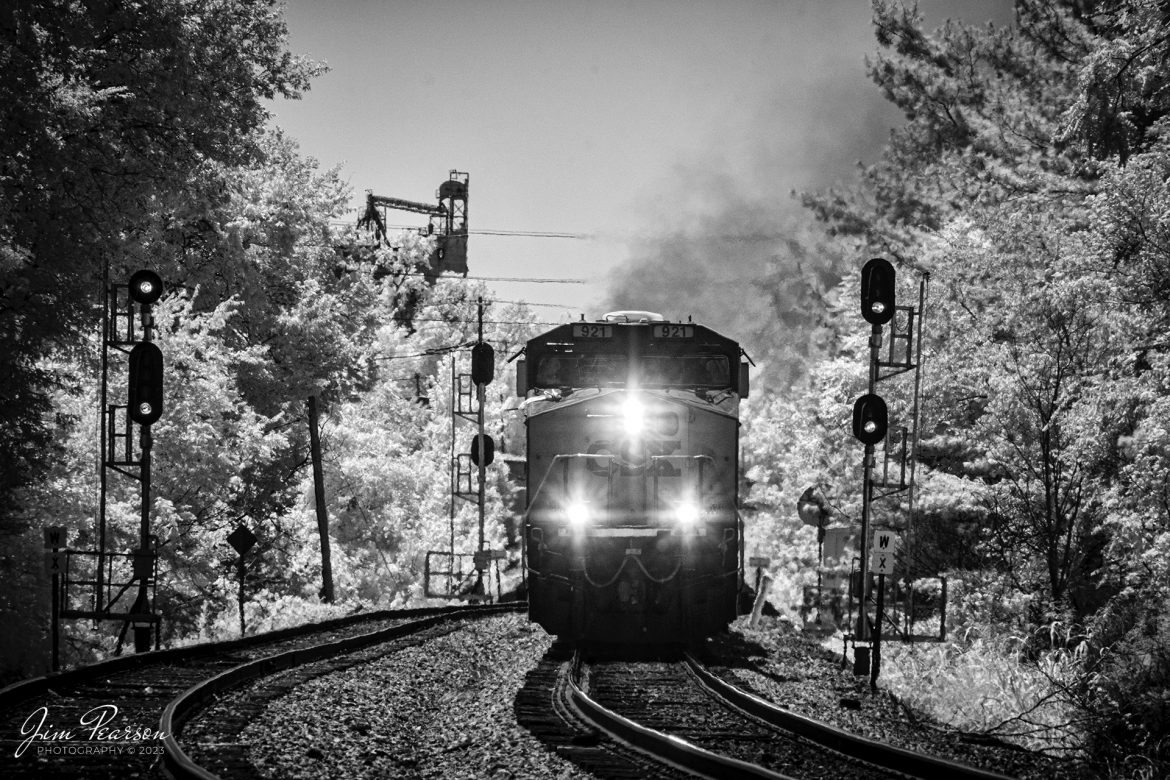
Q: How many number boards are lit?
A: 2